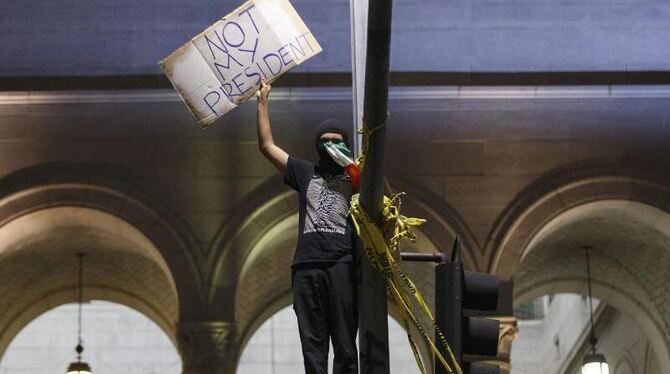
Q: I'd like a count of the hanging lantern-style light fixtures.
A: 2